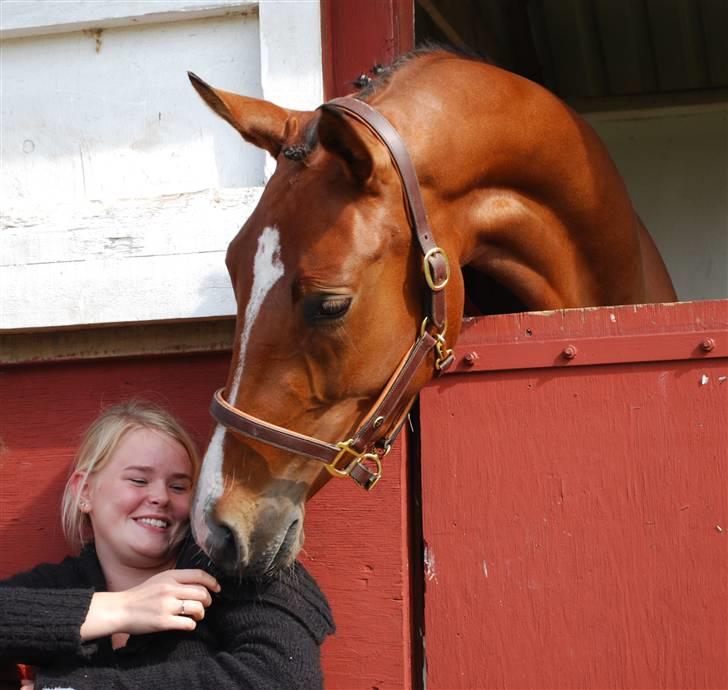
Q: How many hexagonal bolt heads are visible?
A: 3